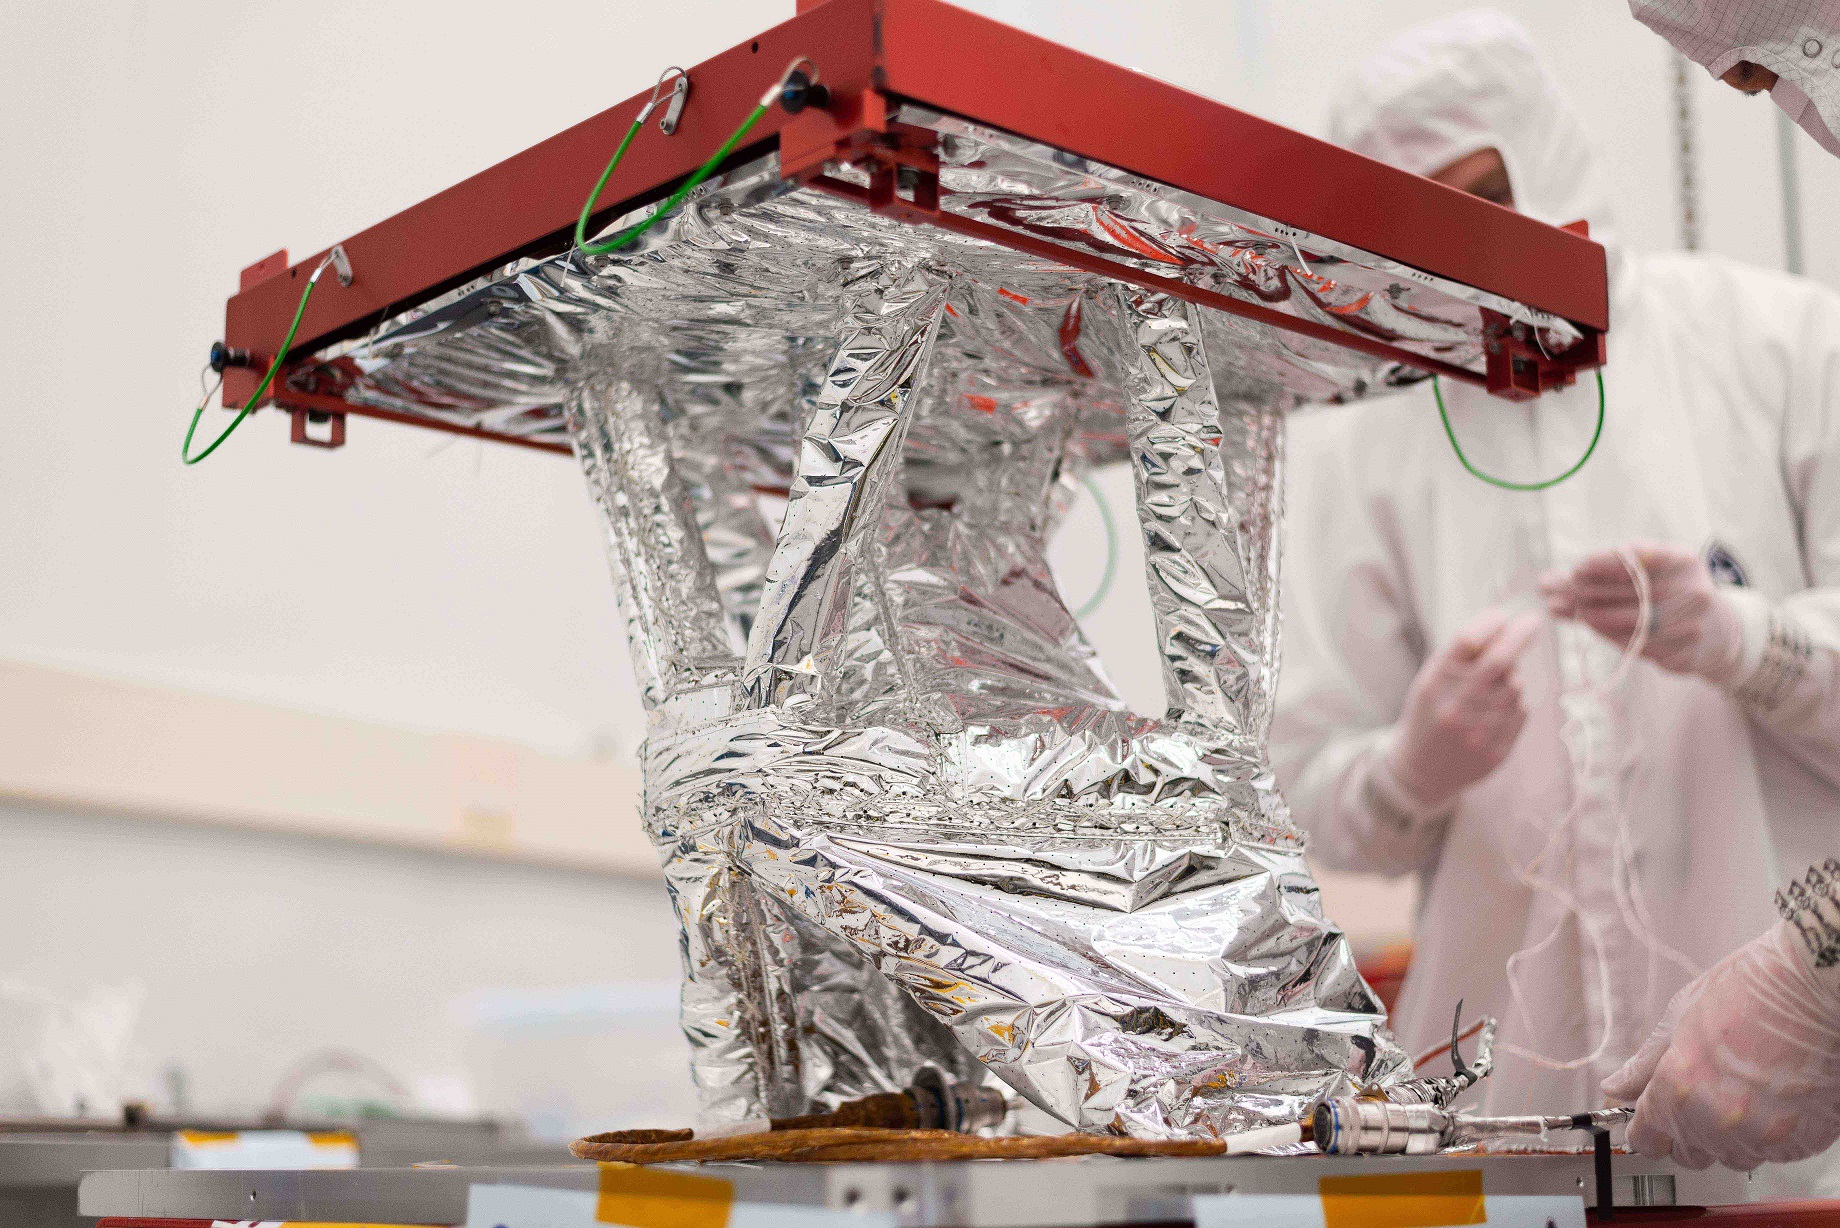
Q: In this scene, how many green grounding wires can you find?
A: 4